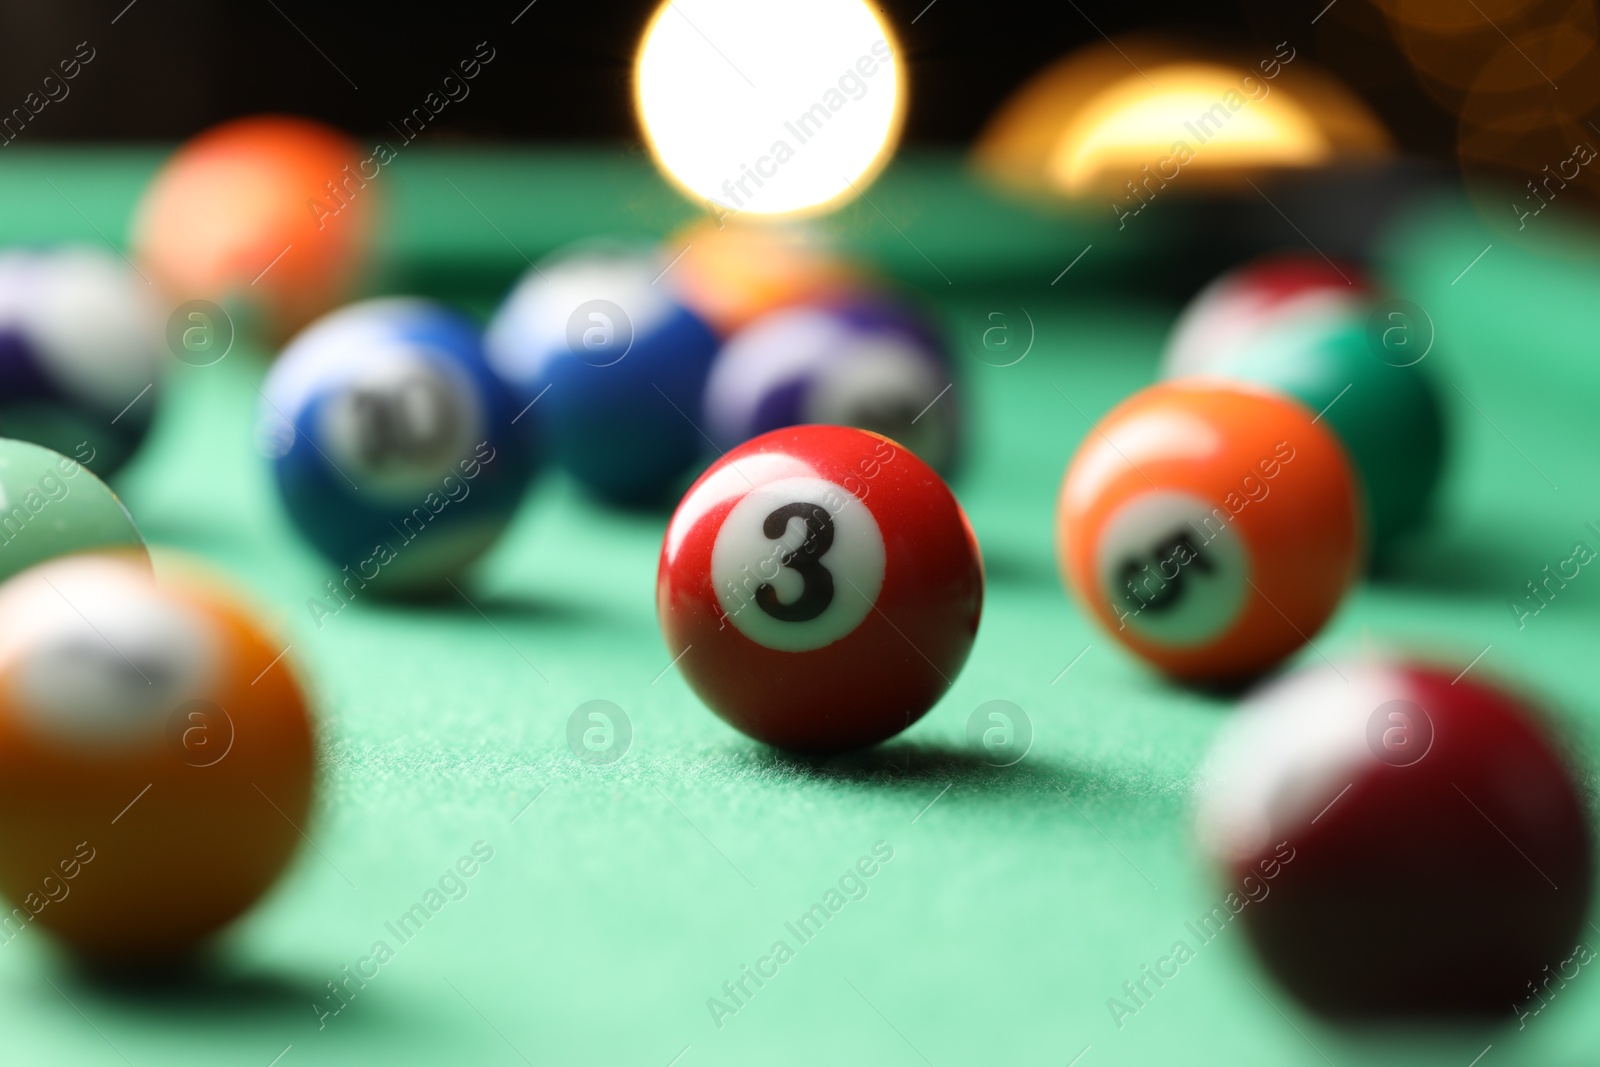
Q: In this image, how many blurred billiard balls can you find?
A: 12